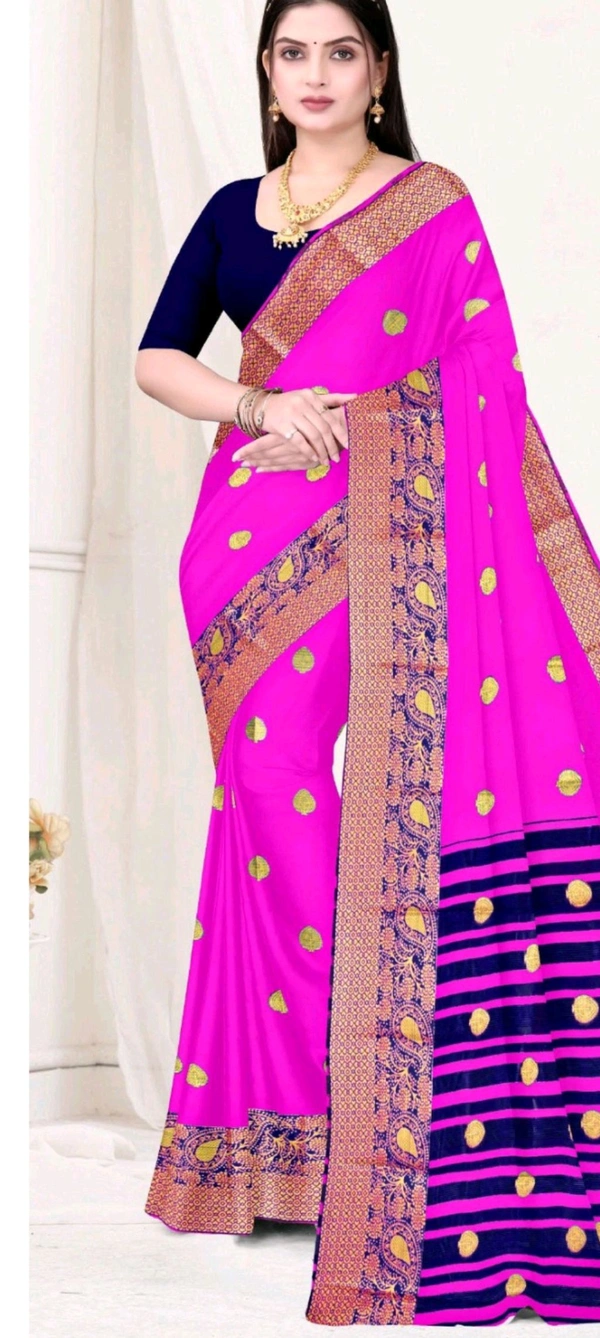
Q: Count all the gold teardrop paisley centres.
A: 12